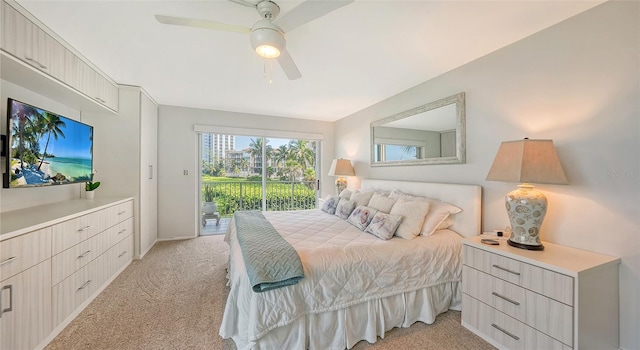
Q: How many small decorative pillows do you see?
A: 4